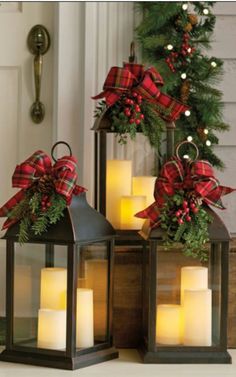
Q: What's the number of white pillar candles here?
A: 9